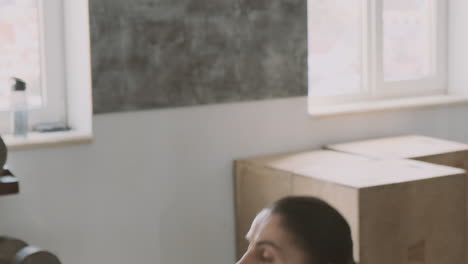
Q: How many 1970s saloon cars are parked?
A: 0